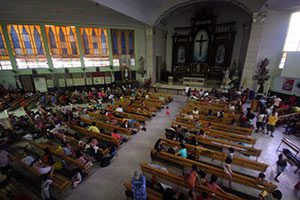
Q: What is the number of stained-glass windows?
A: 5